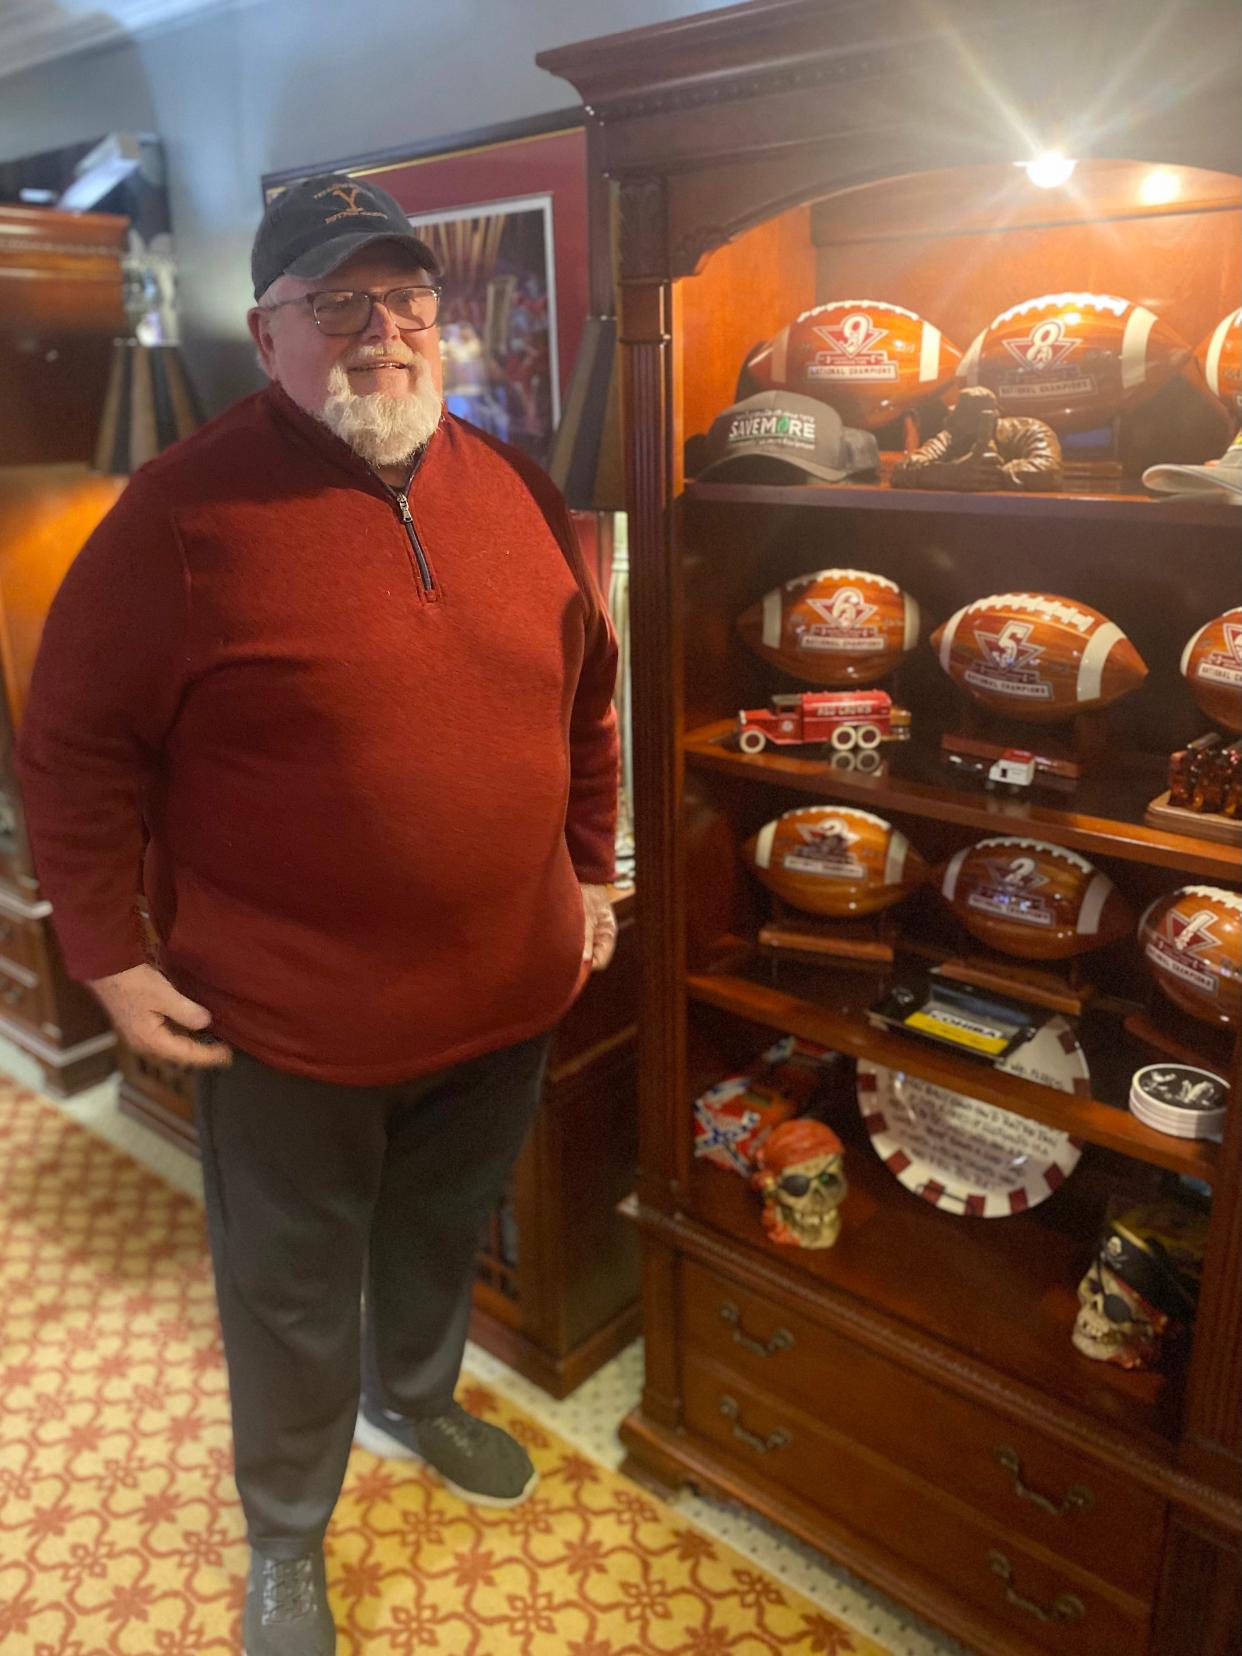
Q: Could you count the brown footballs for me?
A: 9